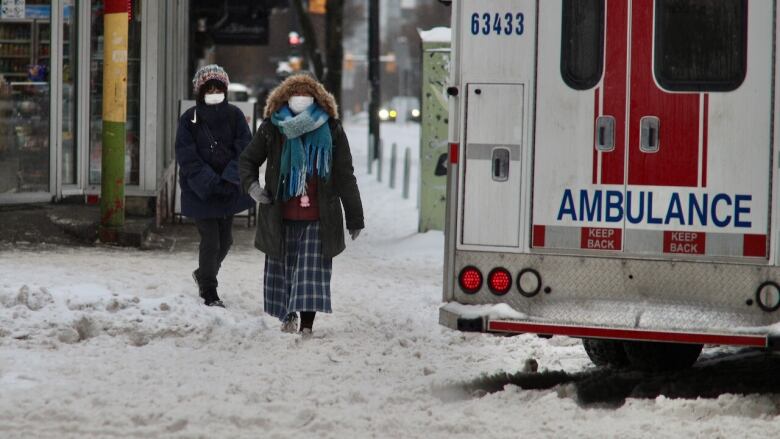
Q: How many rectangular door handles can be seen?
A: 3